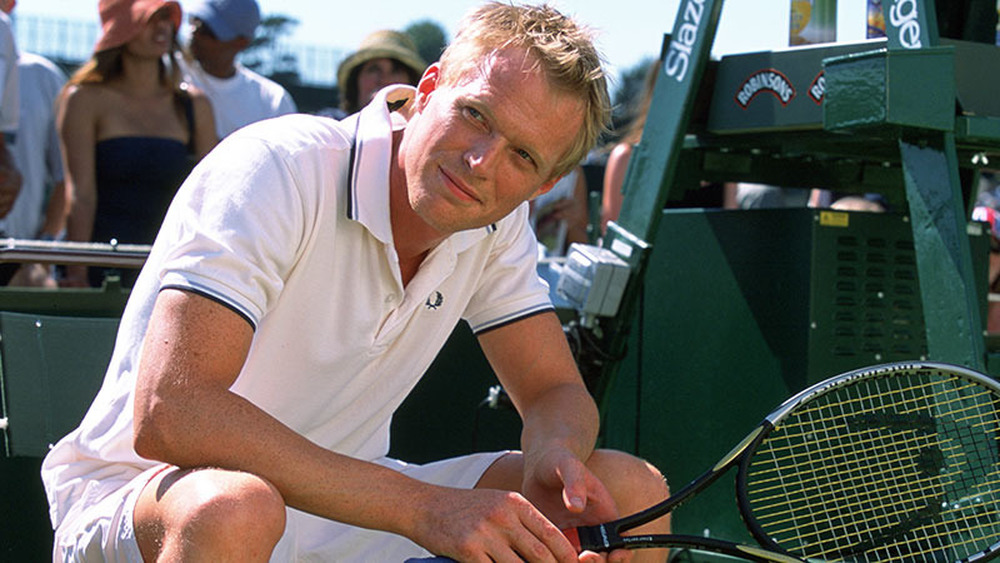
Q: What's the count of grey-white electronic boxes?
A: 1